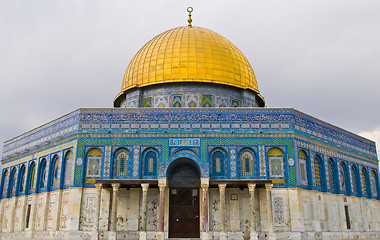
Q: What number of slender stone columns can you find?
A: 8